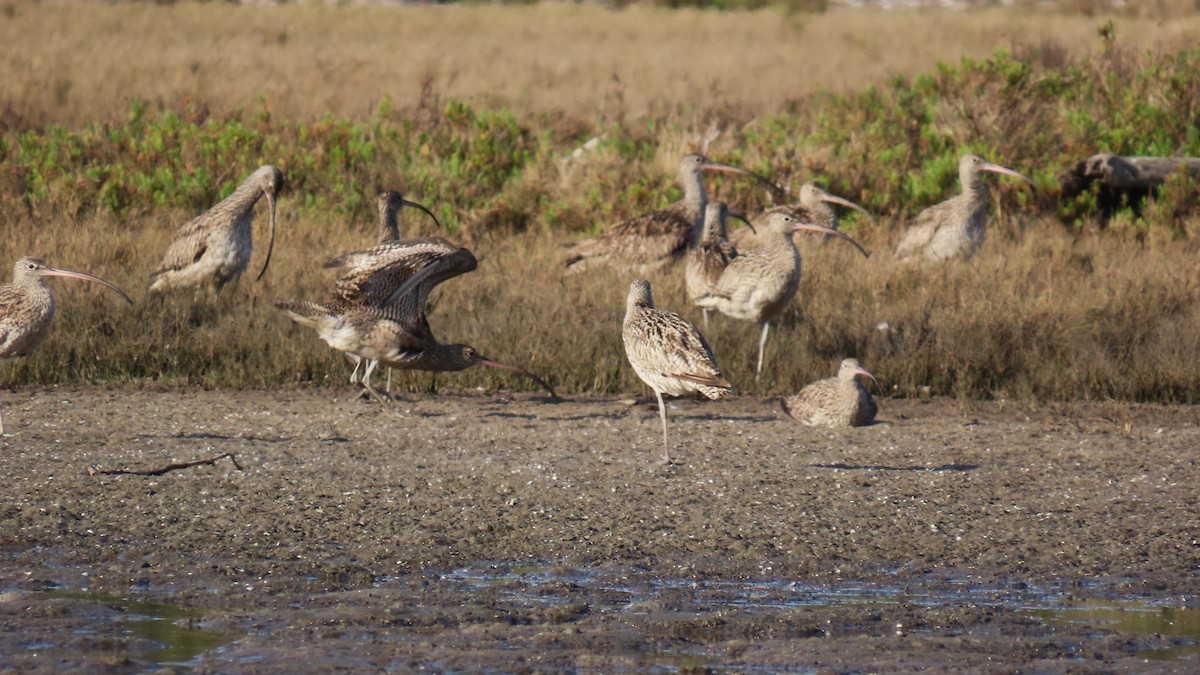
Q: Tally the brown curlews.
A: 11